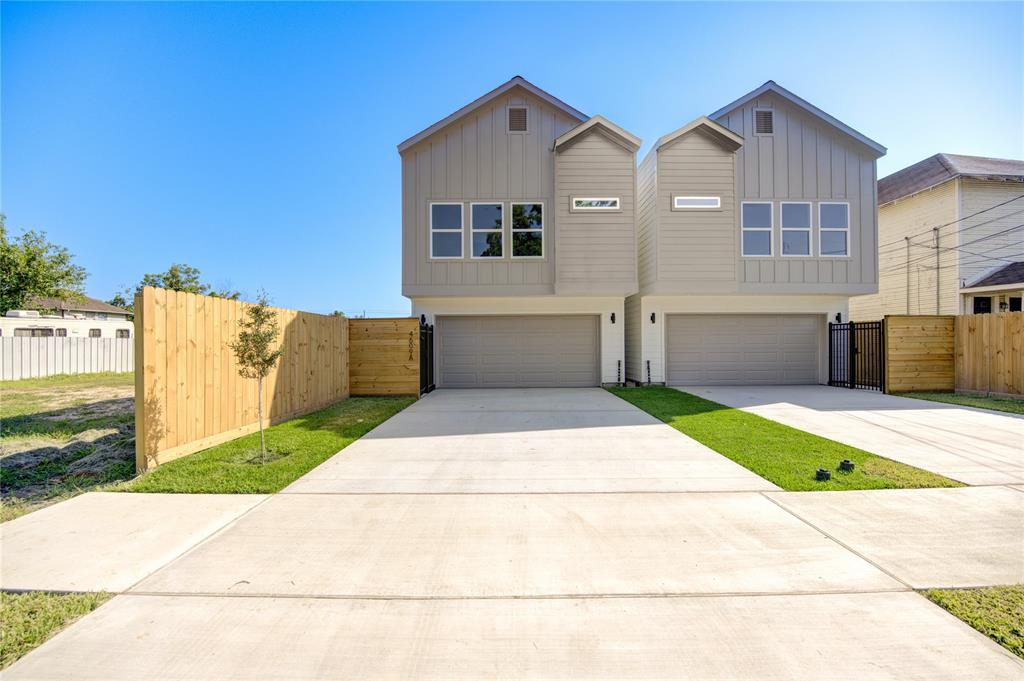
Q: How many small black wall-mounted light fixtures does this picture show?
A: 4